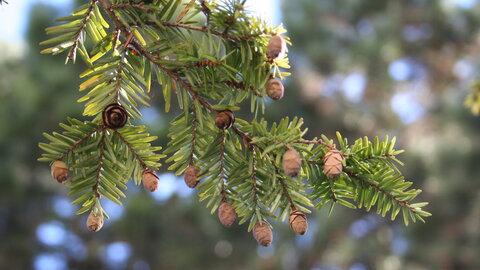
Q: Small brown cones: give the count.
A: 13